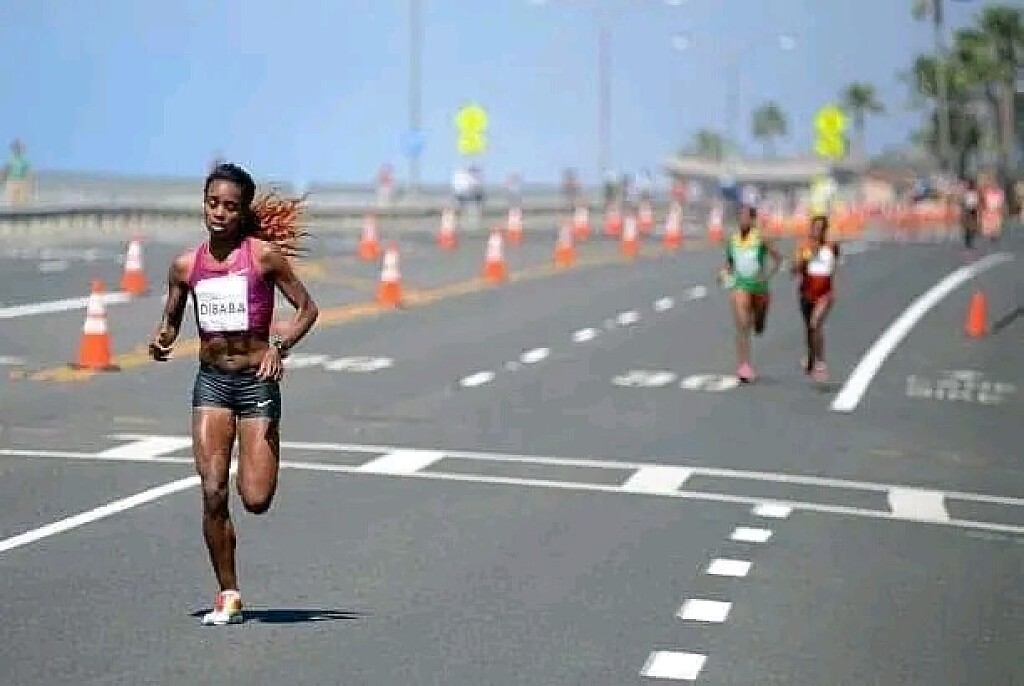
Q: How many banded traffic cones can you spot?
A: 14